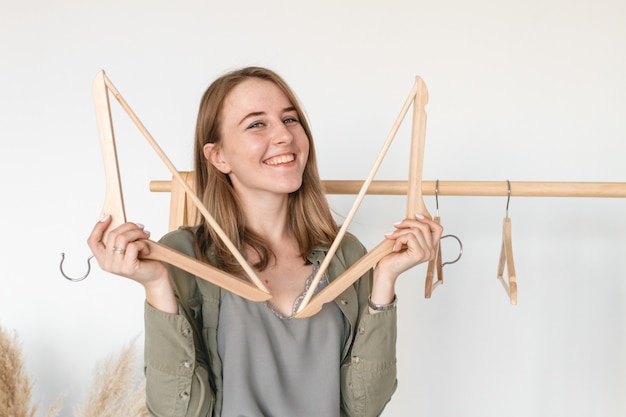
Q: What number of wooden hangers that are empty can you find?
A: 4